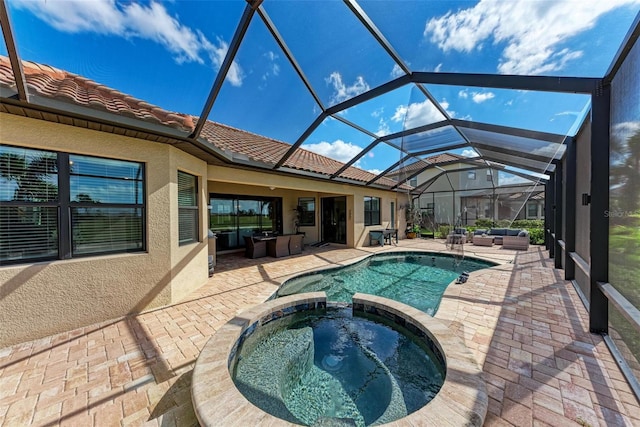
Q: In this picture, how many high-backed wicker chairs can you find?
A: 3